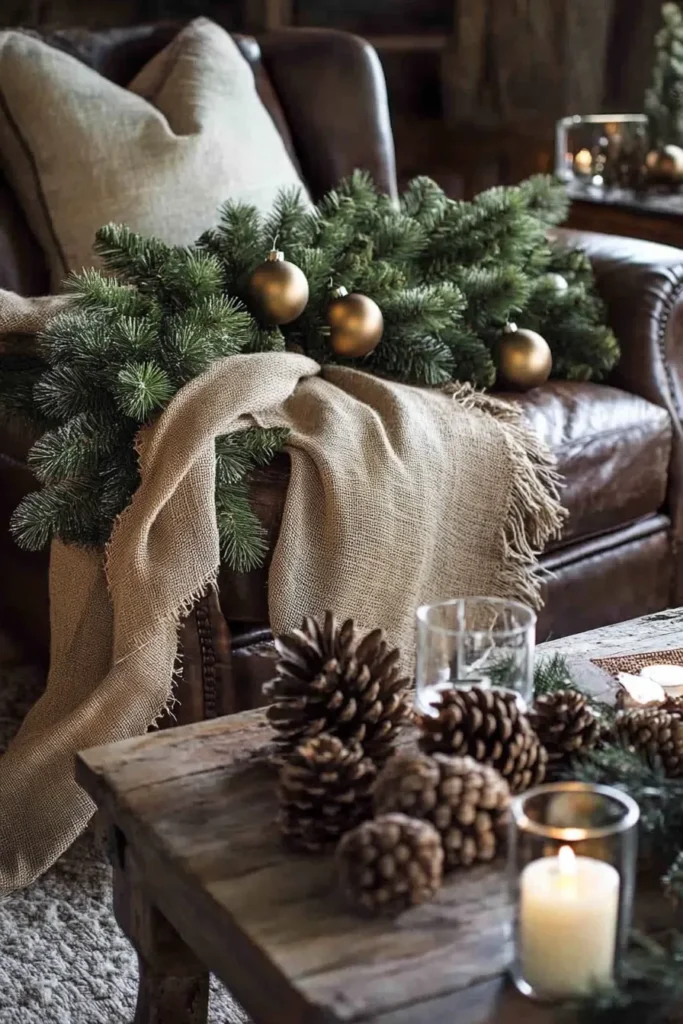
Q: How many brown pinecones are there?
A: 7